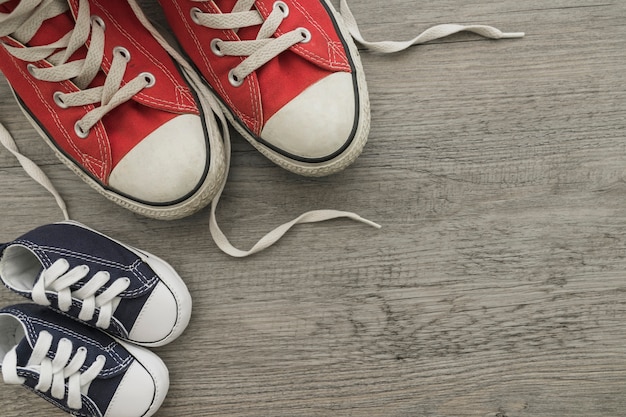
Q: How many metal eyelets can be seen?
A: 11